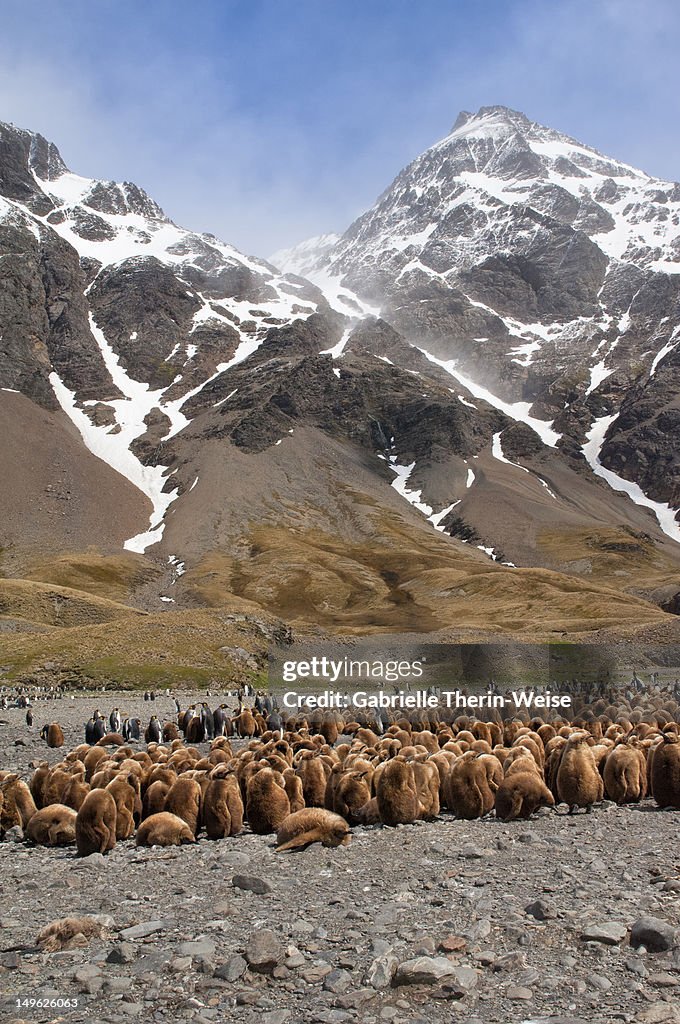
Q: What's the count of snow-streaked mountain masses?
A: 2